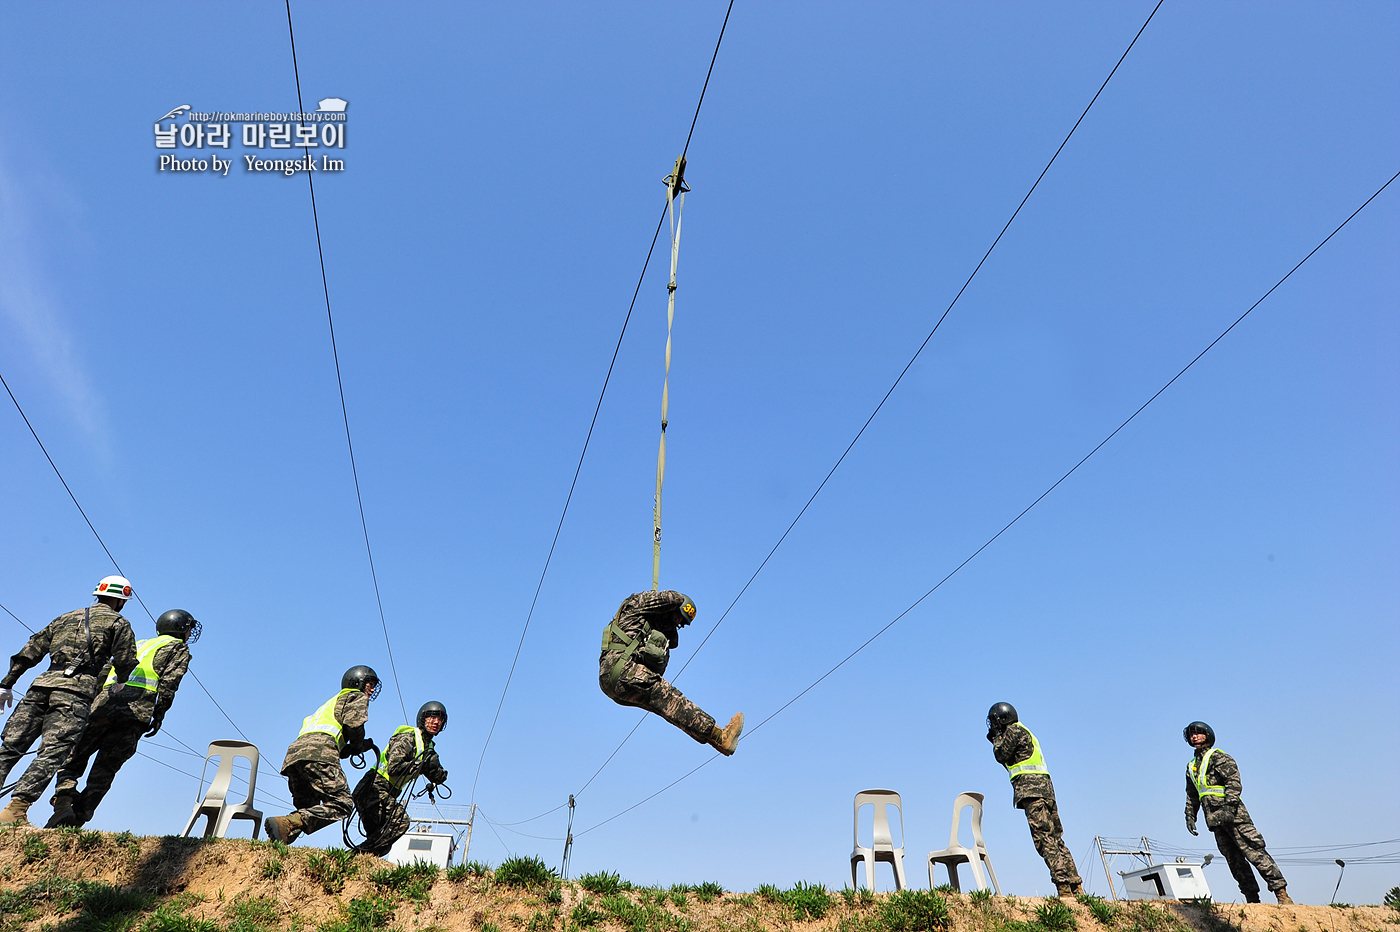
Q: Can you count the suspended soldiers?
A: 1